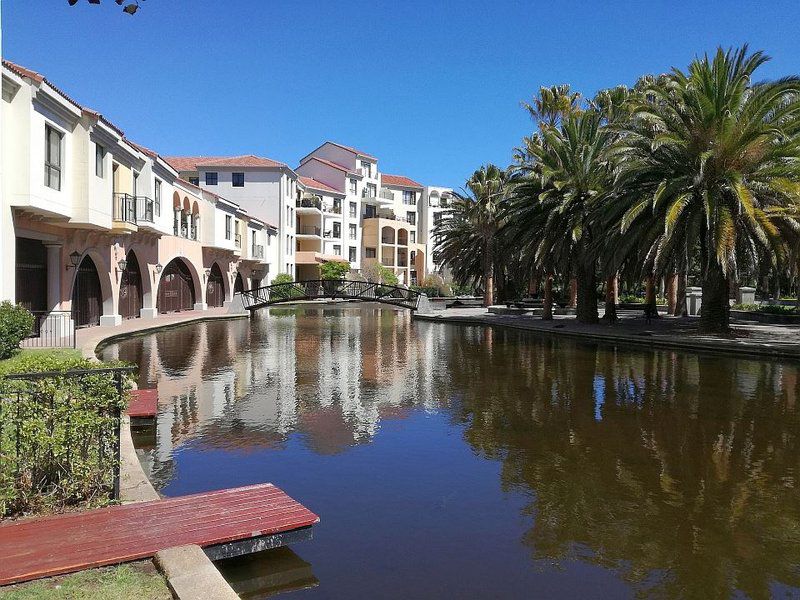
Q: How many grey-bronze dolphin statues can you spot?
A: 0